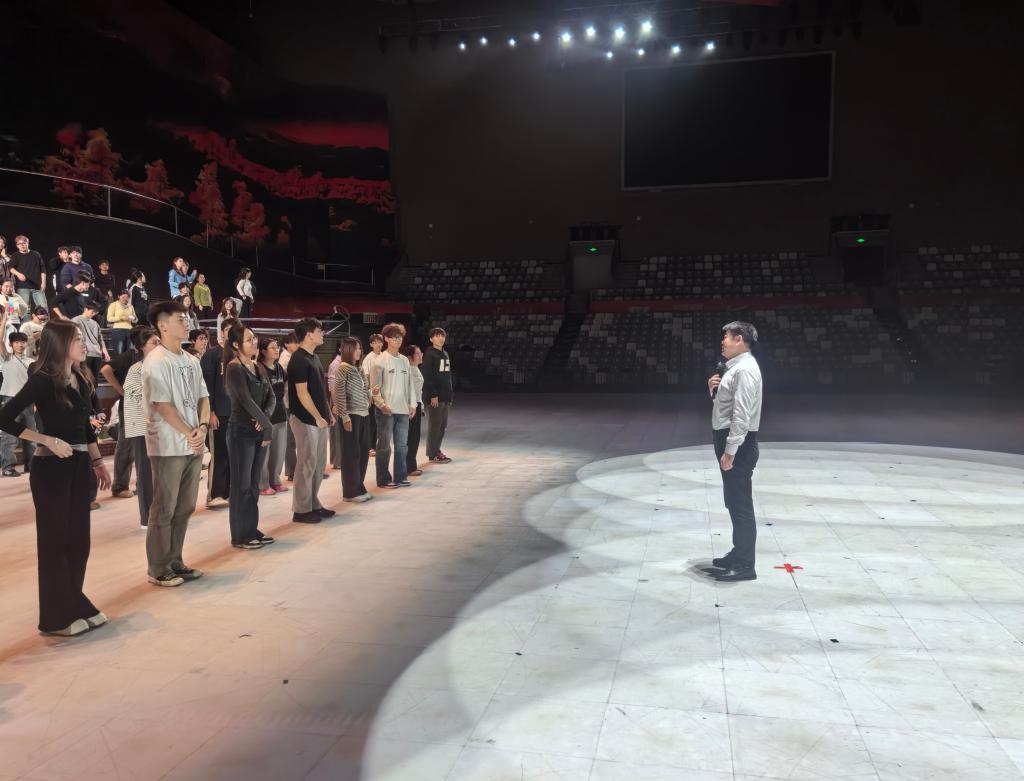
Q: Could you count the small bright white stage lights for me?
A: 12